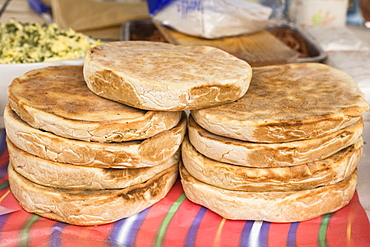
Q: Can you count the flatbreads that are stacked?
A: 9